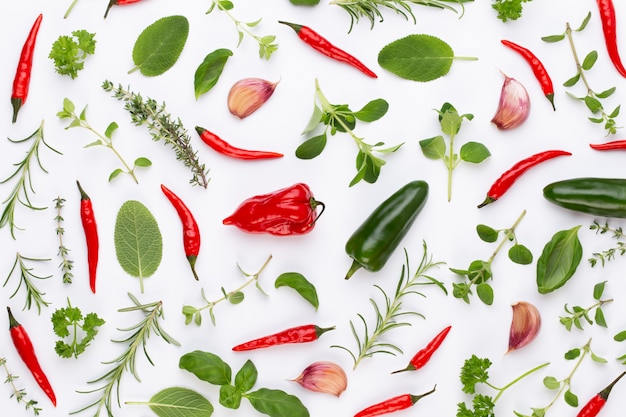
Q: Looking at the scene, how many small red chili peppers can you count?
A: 15